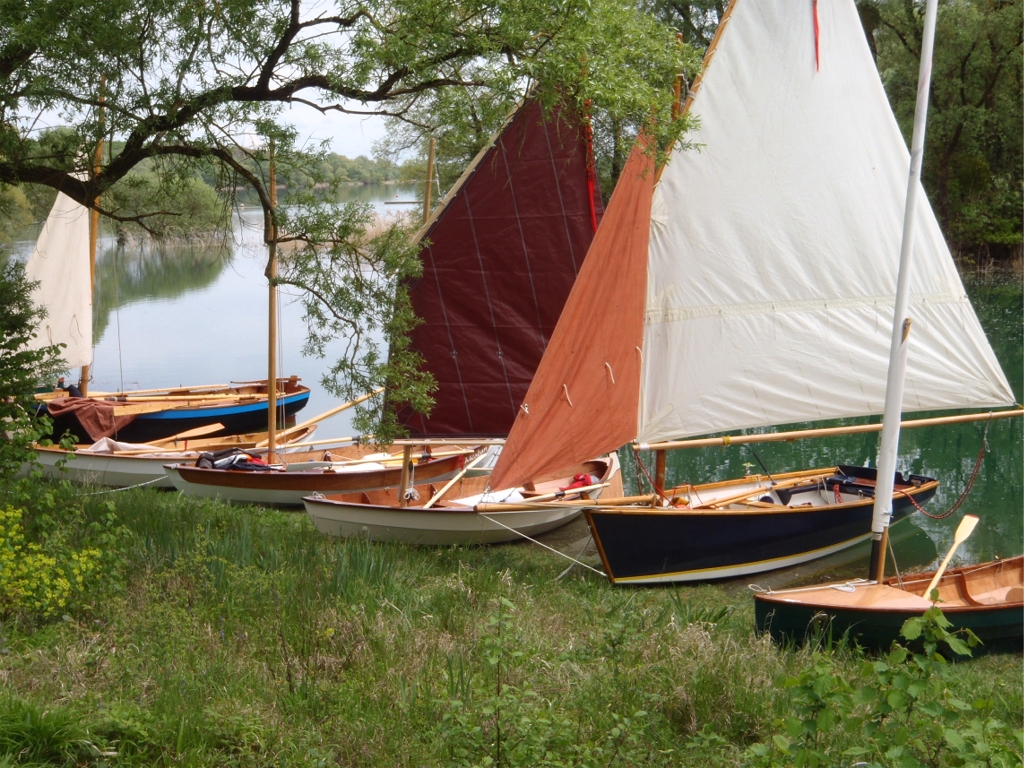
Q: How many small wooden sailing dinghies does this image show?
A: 6